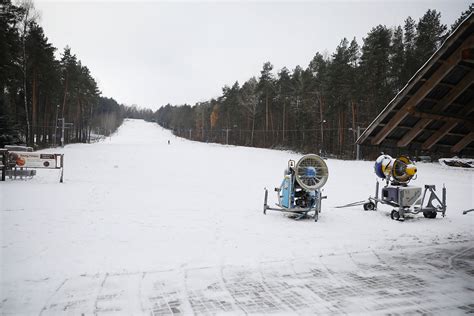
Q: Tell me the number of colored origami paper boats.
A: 0